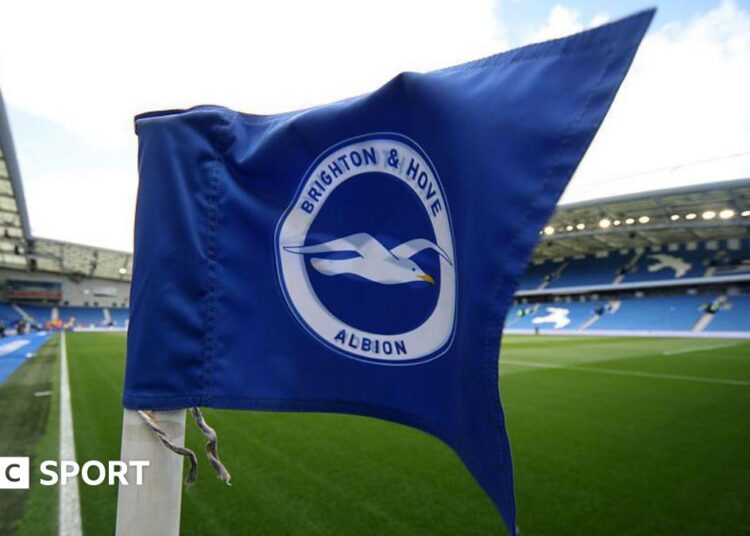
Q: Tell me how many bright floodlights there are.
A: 12